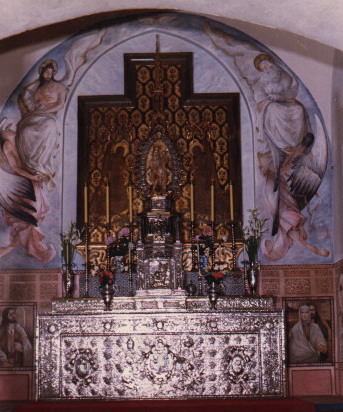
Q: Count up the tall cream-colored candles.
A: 6